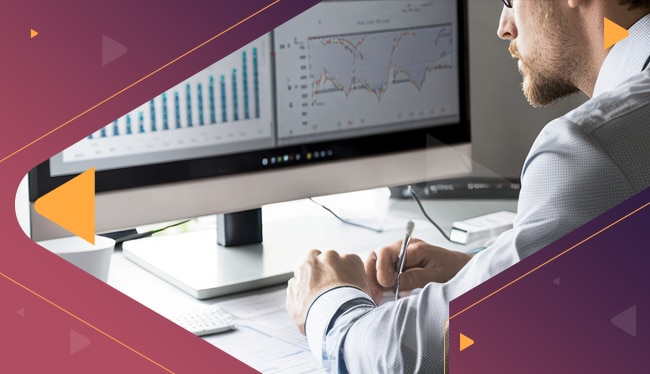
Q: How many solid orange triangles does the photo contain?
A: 4